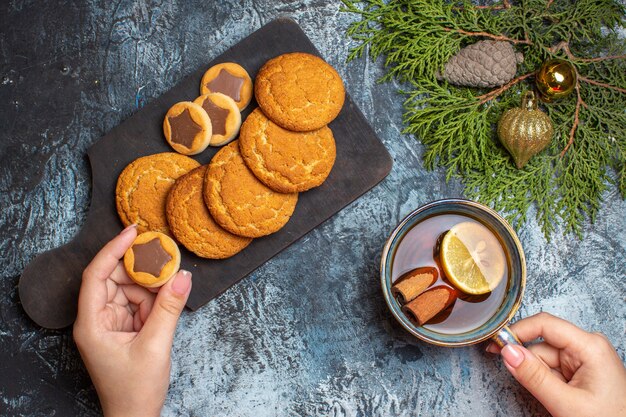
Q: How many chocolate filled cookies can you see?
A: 4